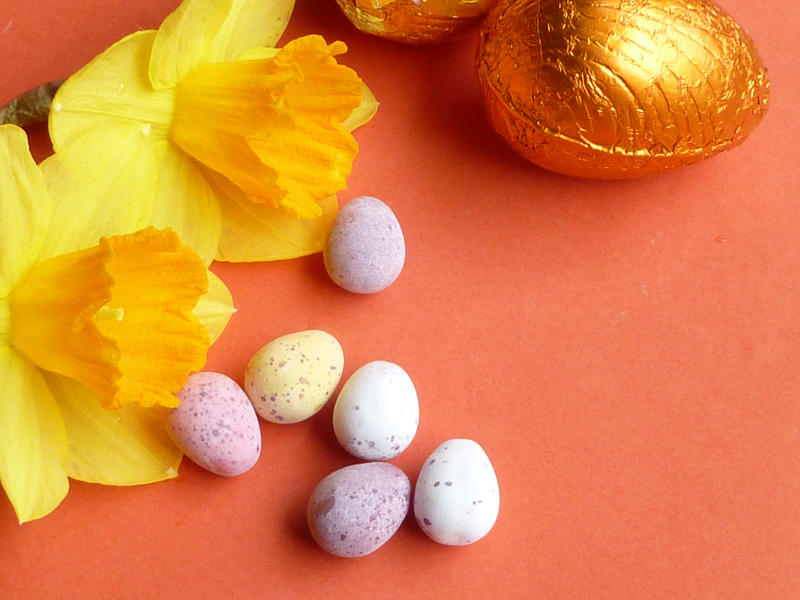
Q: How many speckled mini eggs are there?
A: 6